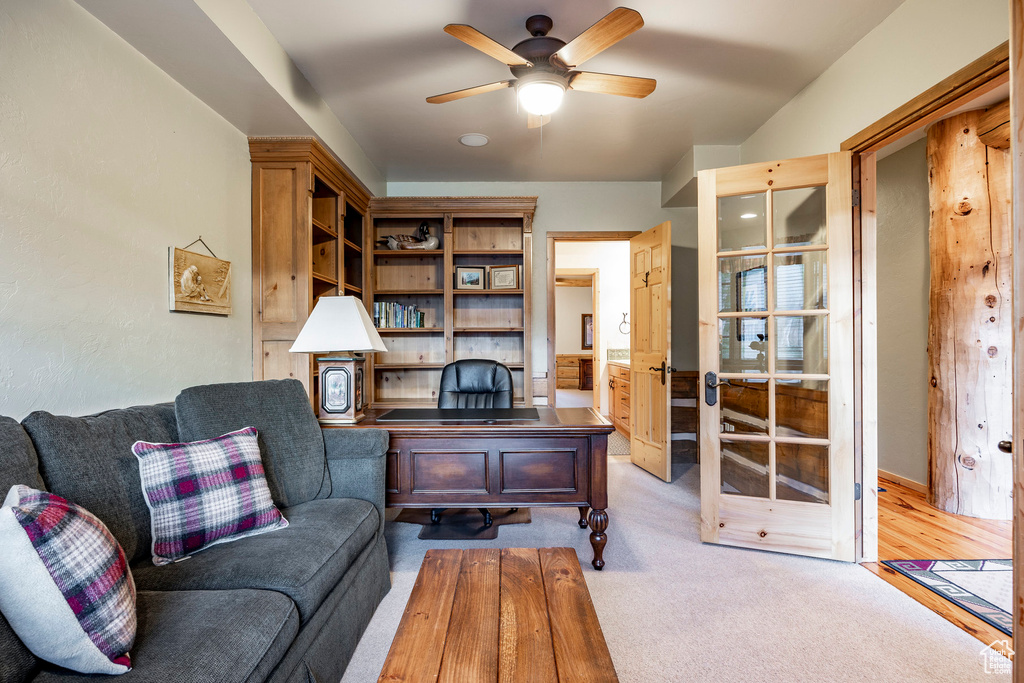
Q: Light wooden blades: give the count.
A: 5